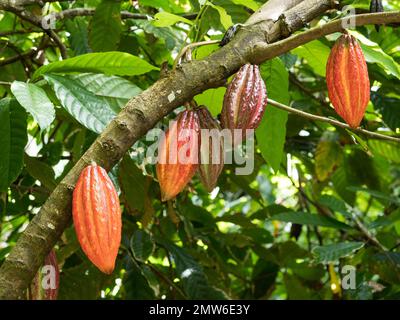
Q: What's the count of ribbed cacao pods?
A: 6